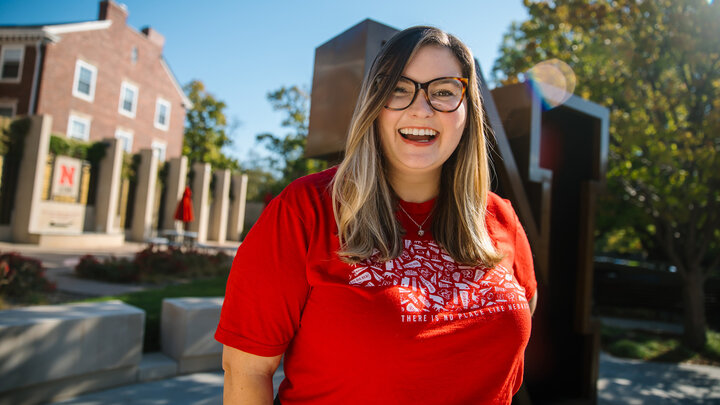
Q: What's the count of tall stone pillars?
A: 7